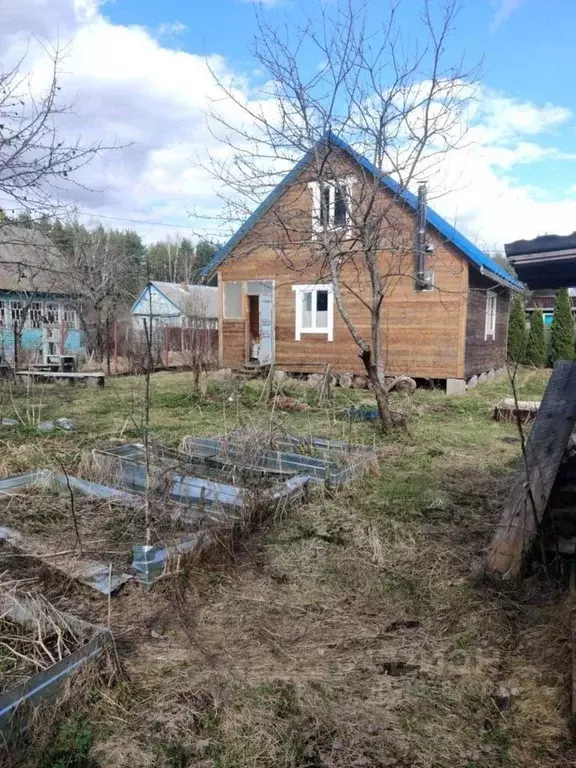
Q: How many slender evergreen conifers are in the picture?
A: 3